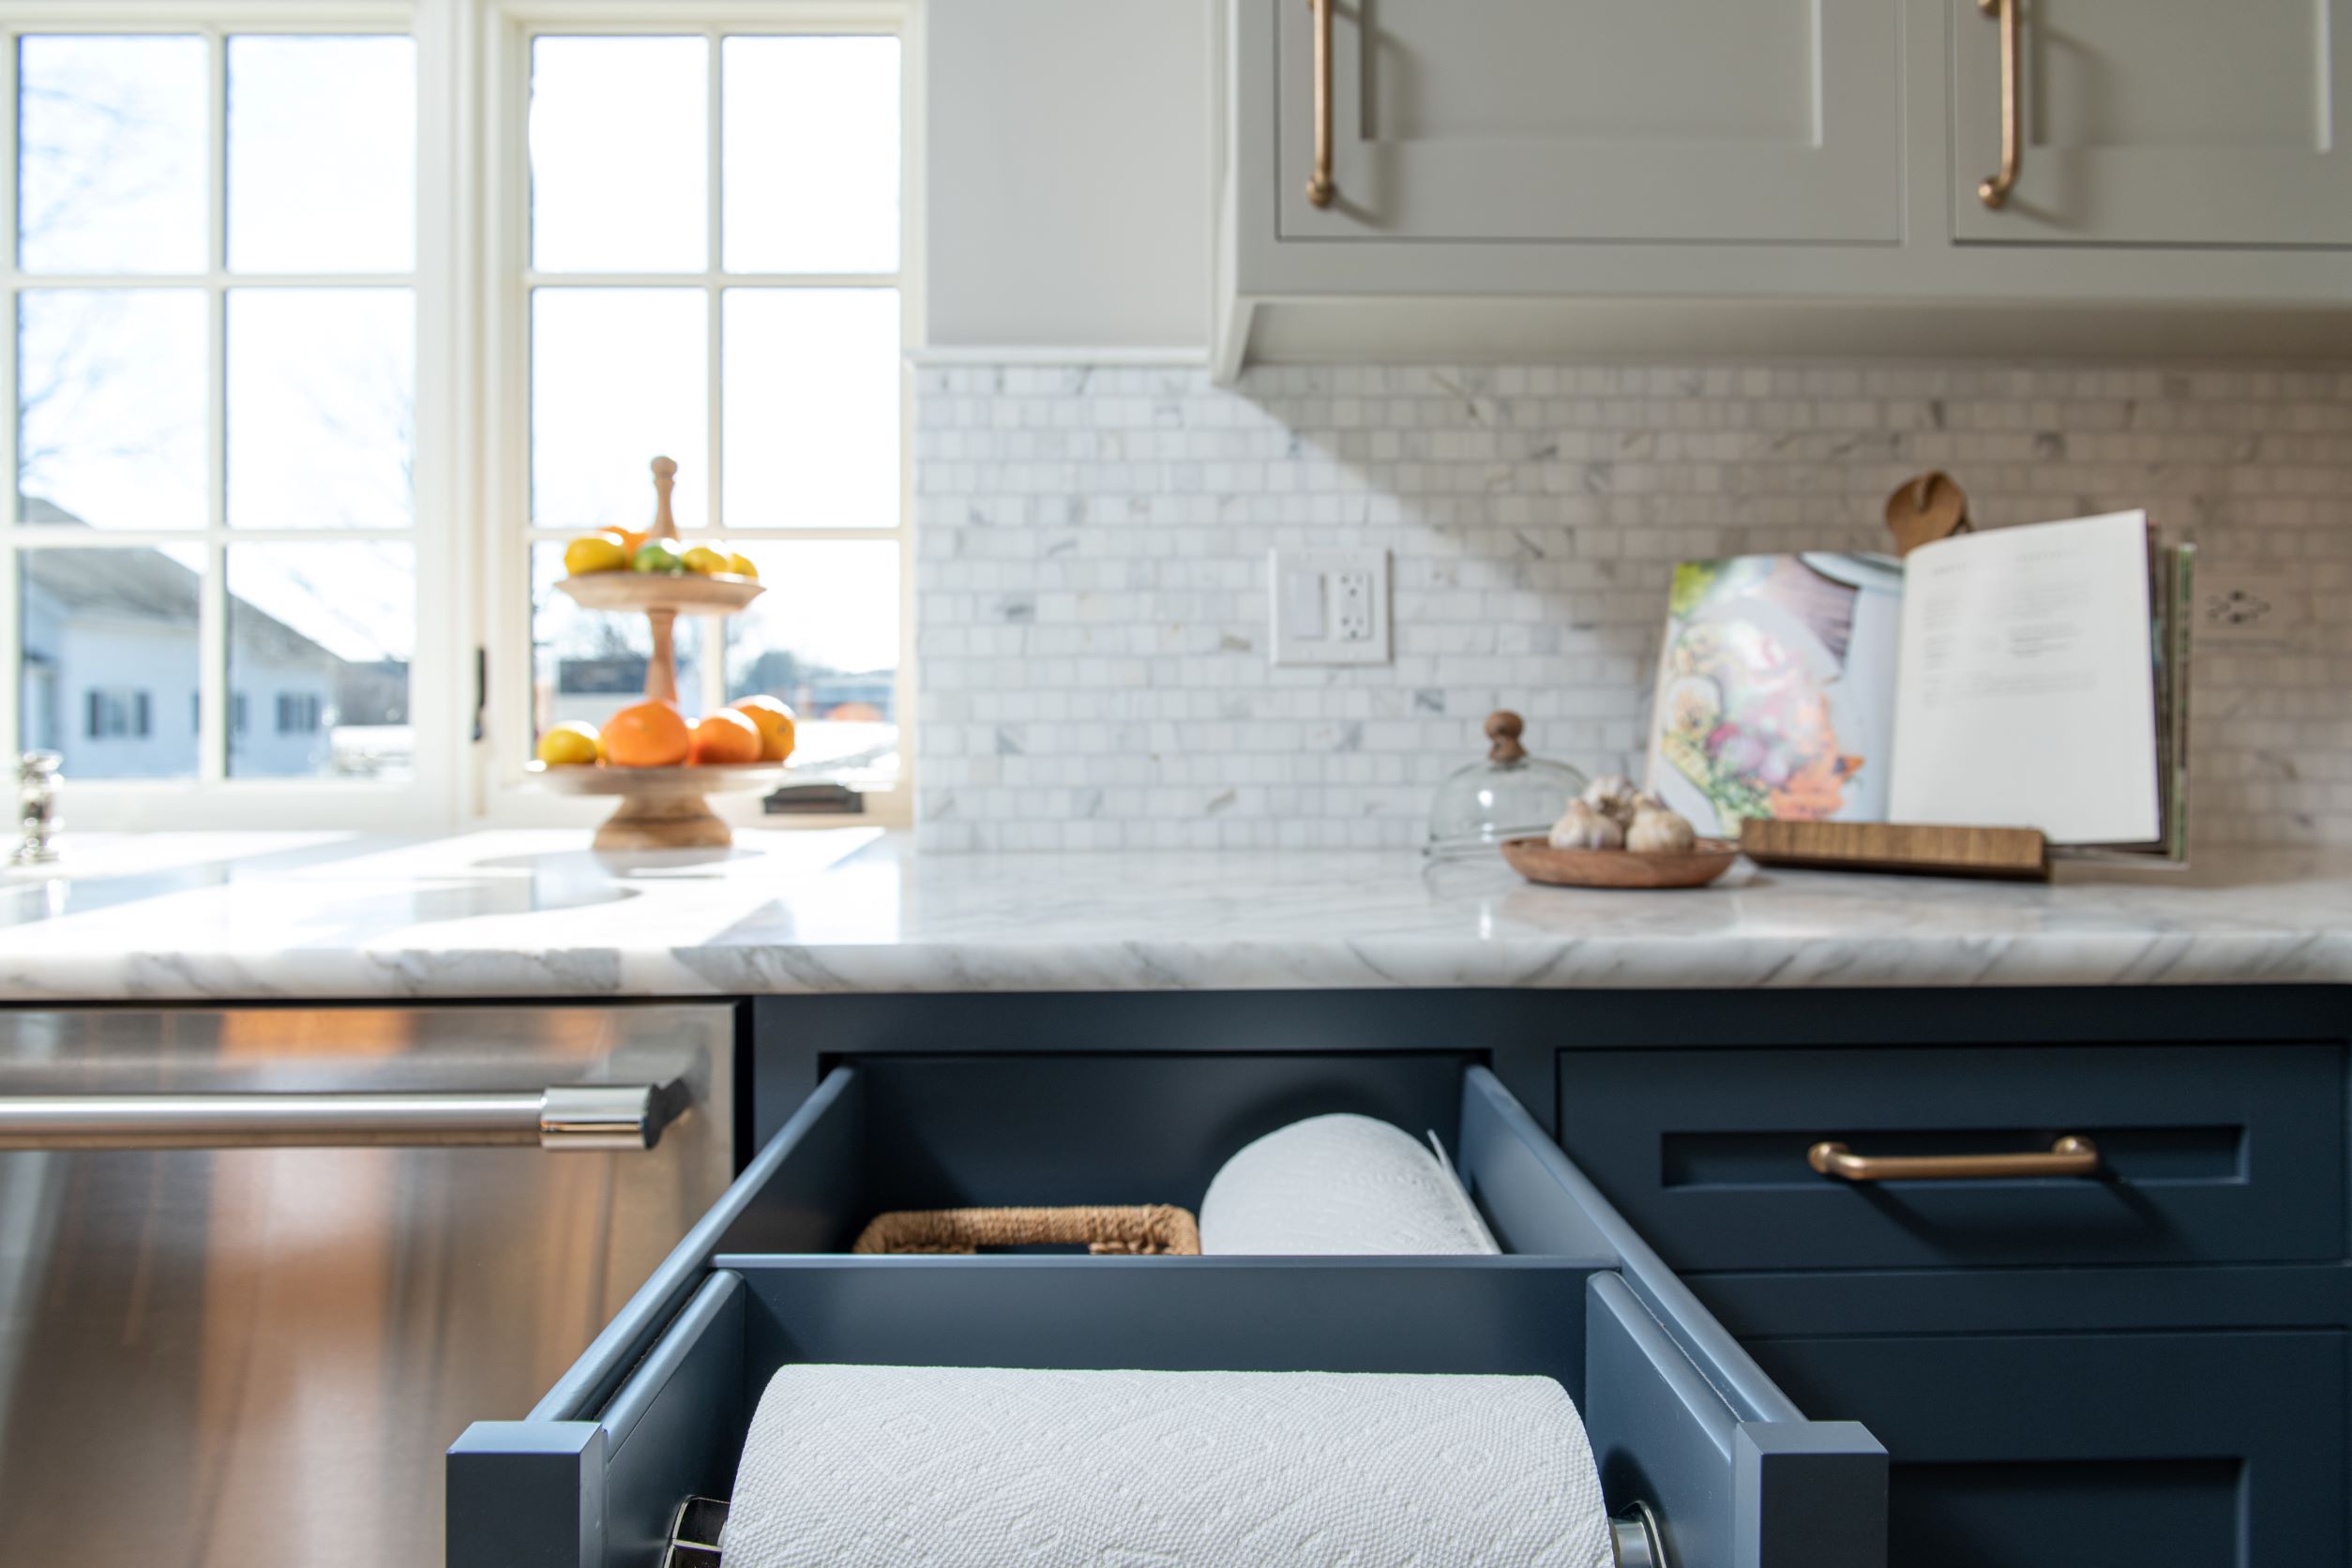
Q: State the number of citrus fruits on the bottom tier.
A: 4